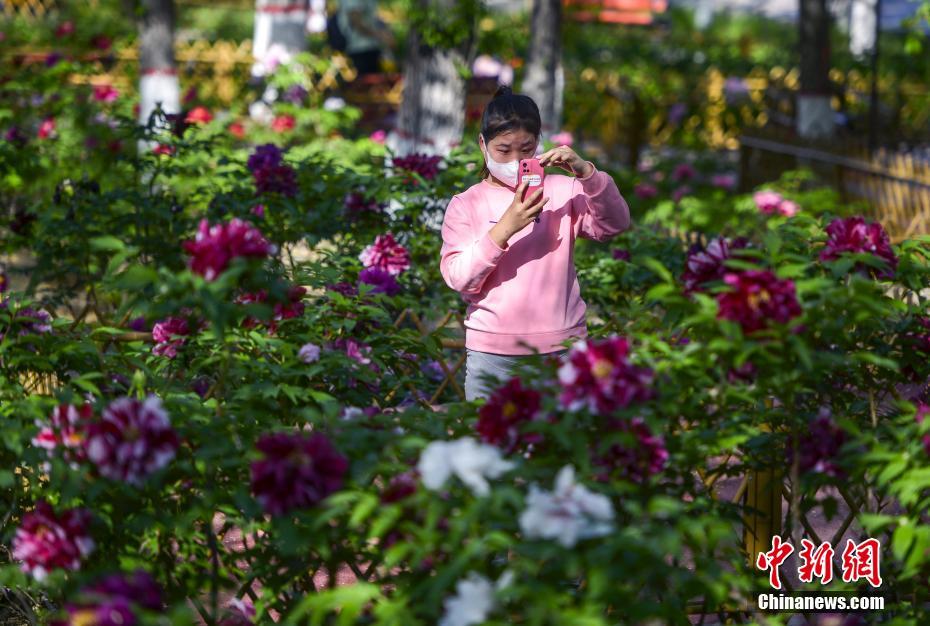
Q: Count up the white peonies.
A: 3